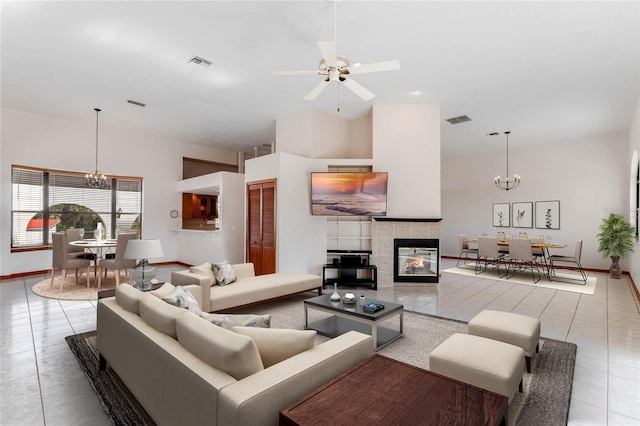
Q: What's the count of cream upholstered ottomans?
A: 2